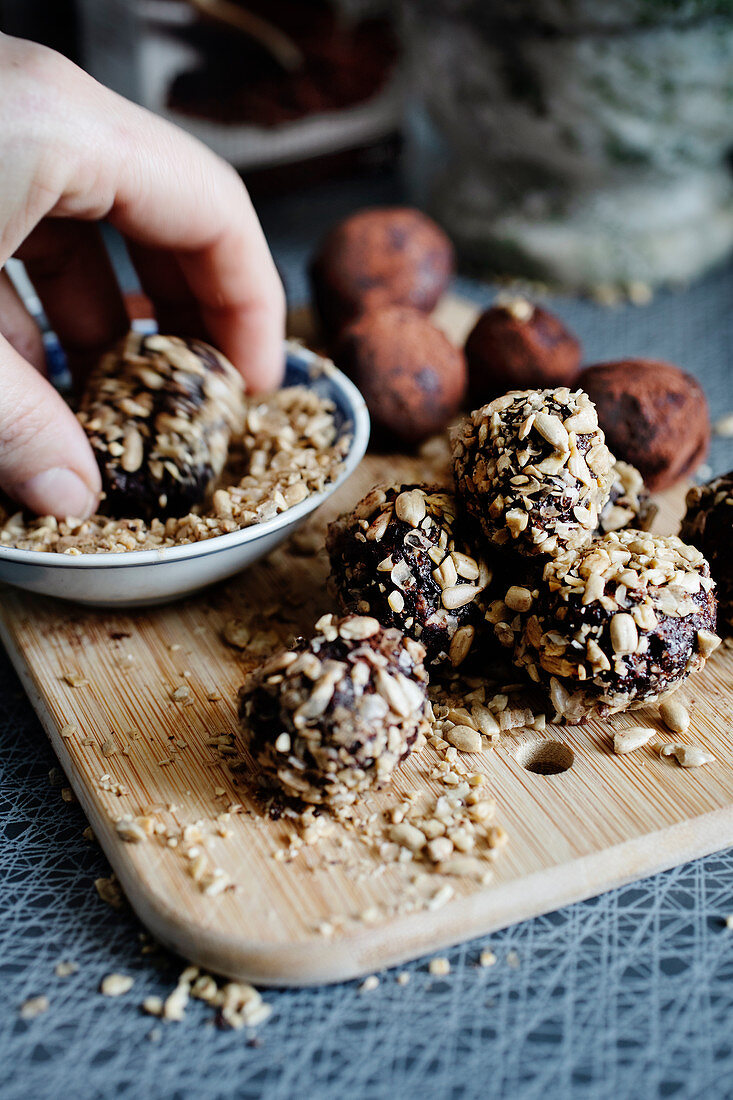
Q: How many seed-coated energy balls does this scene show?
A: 7